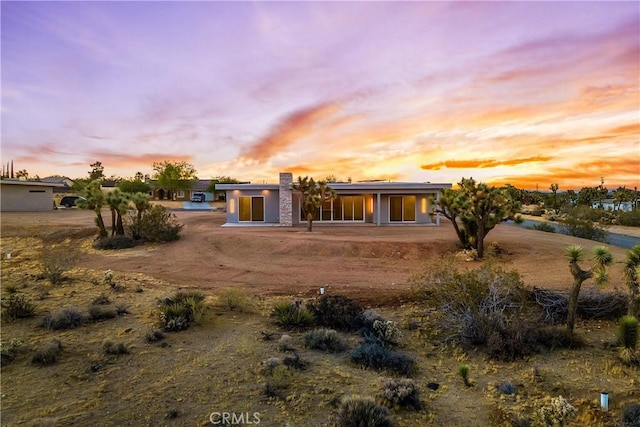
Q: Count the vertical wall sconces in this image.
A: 3